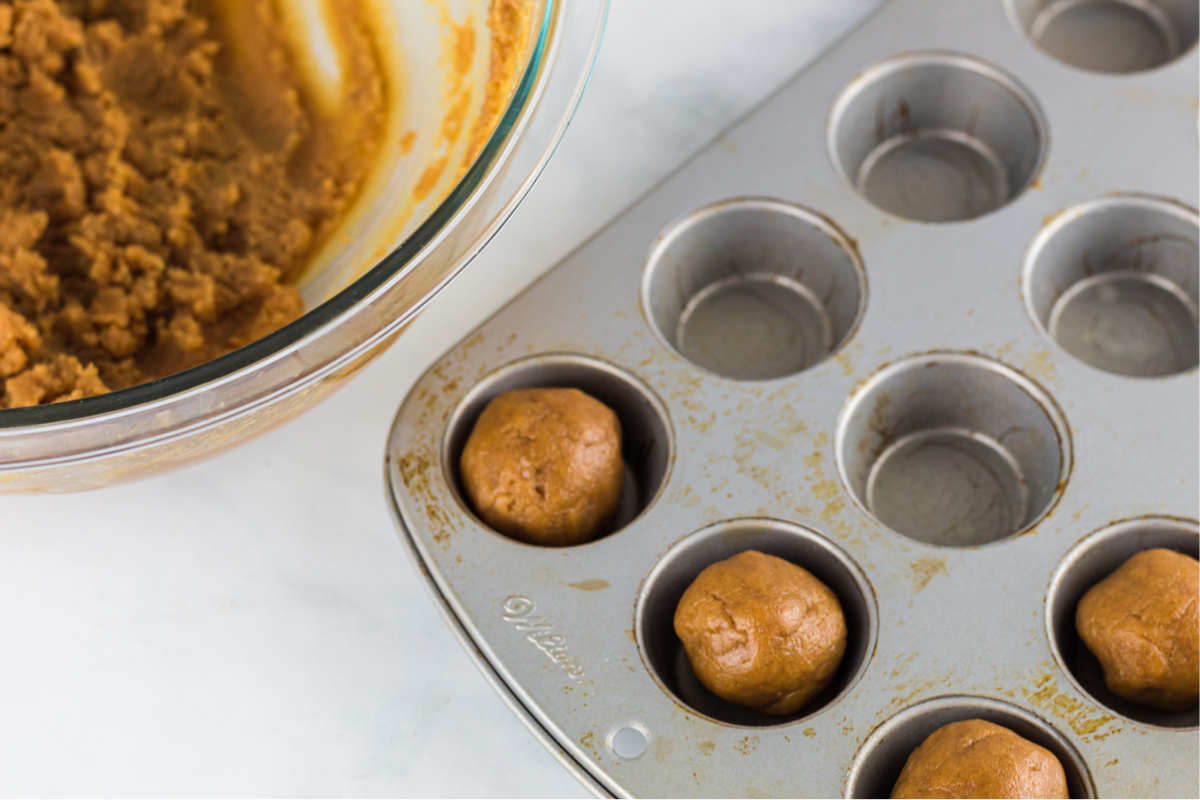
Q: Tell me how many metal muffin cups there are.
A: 9